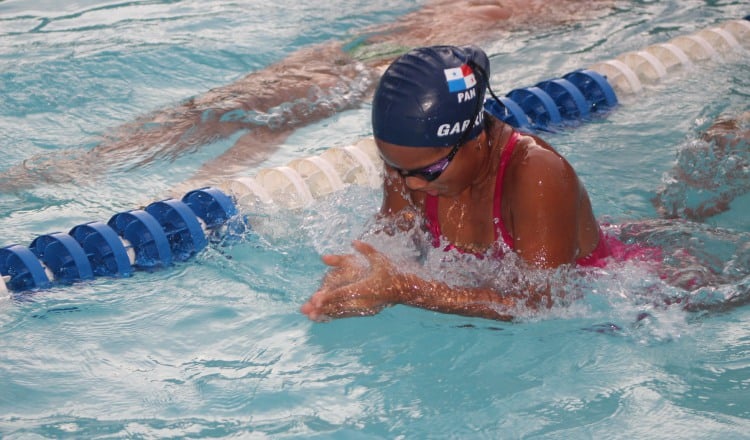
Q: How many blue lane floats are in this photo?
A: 10